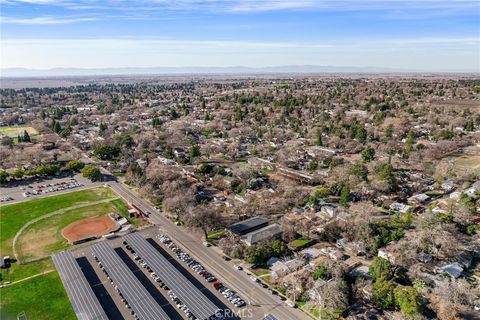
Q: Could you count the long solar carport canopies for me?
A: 3